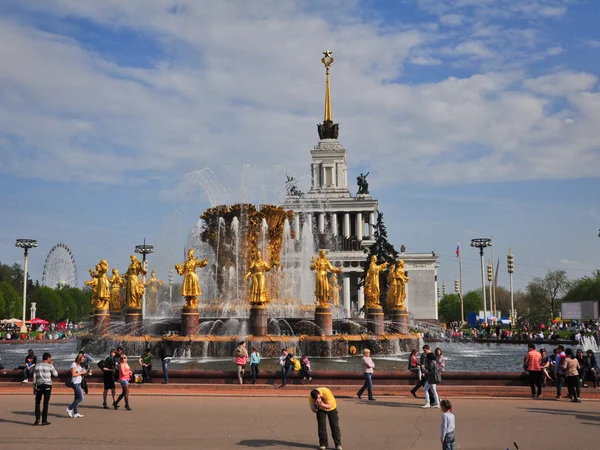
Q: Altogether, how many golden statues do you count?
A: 12